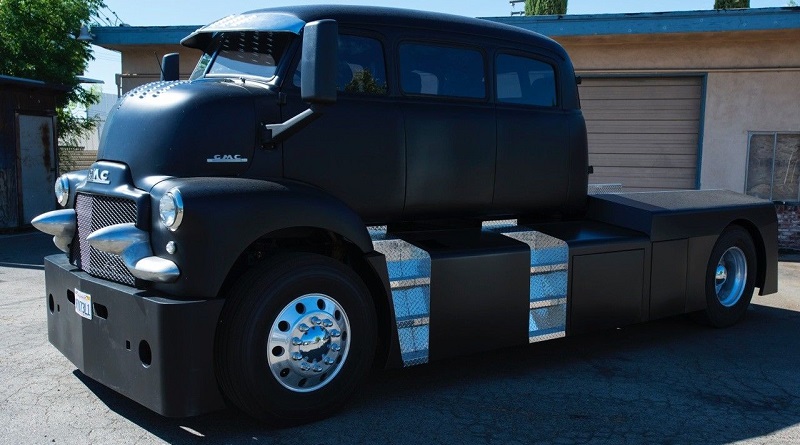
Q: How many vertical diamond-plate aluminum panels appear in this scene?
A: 2